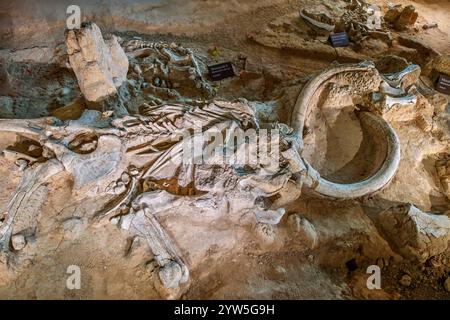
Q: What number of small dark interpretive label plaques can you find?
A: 3